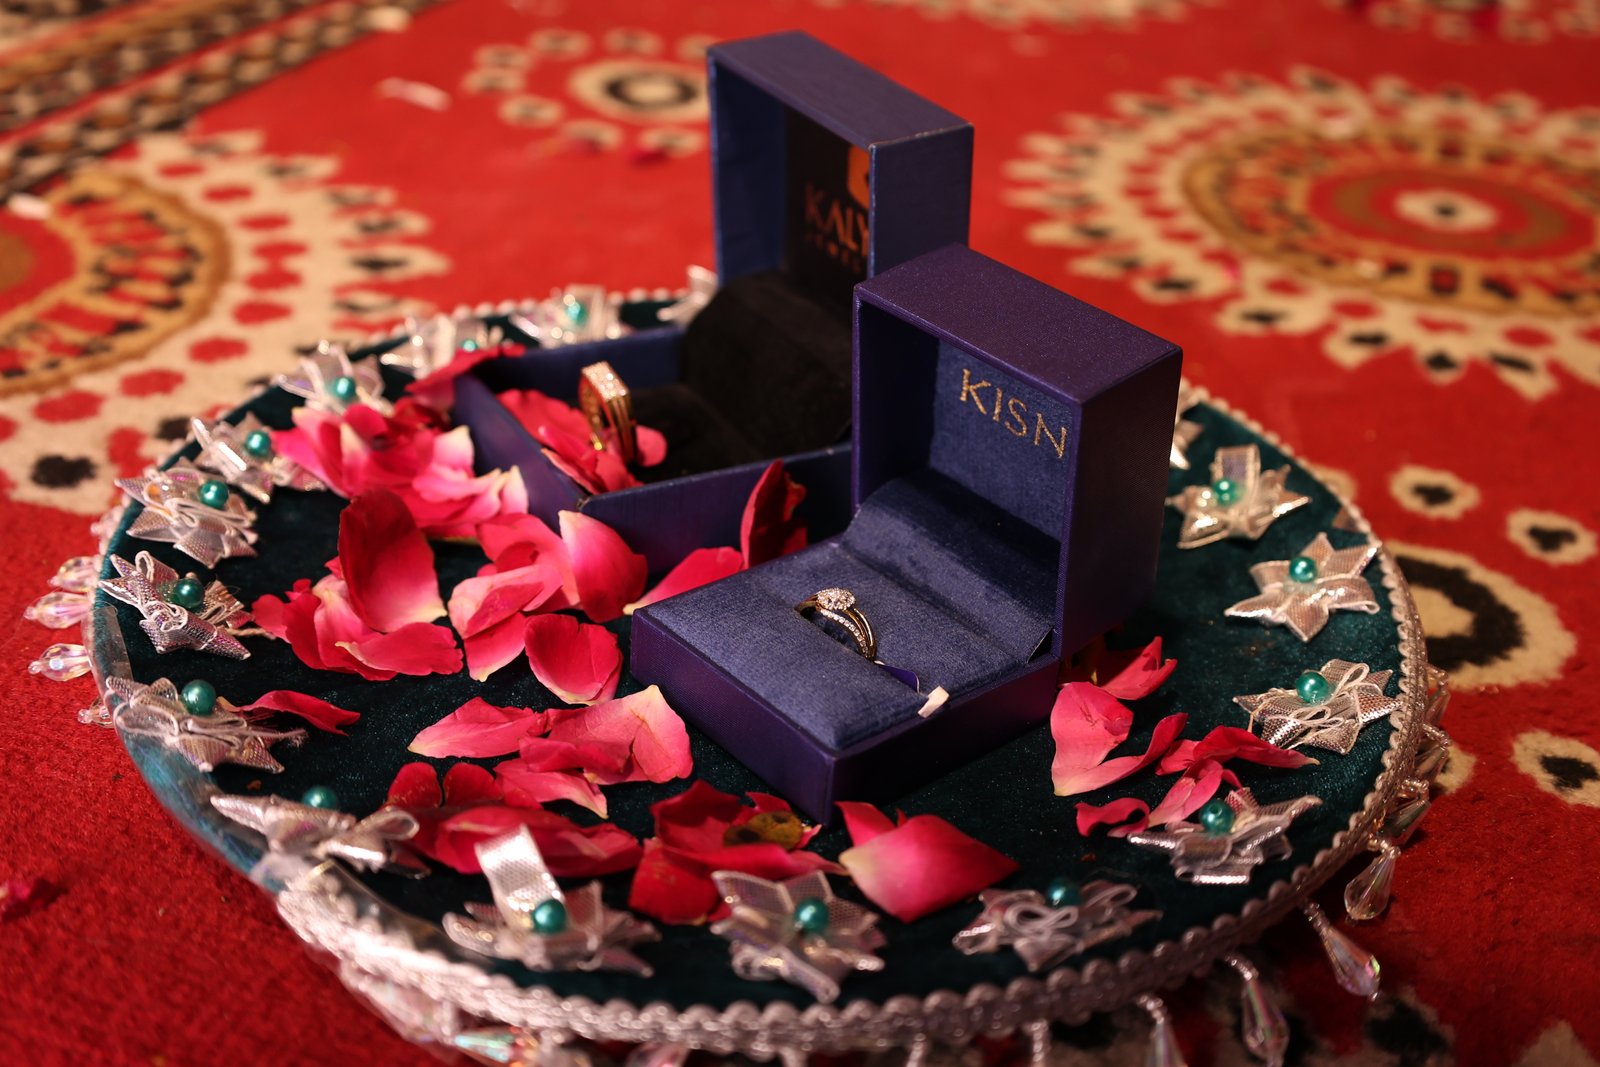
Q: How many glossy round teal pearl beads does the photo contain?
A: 15